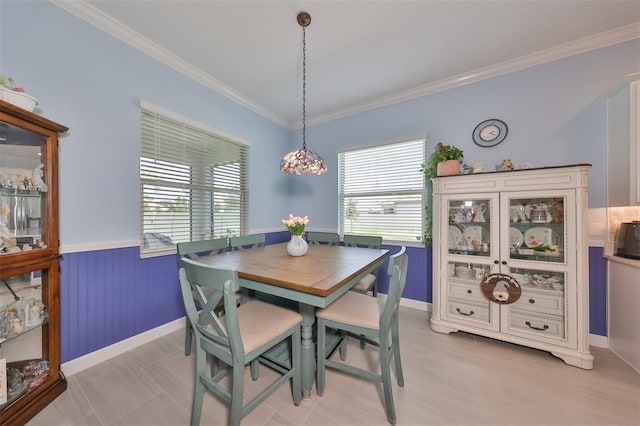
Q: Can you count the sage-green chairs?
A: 6